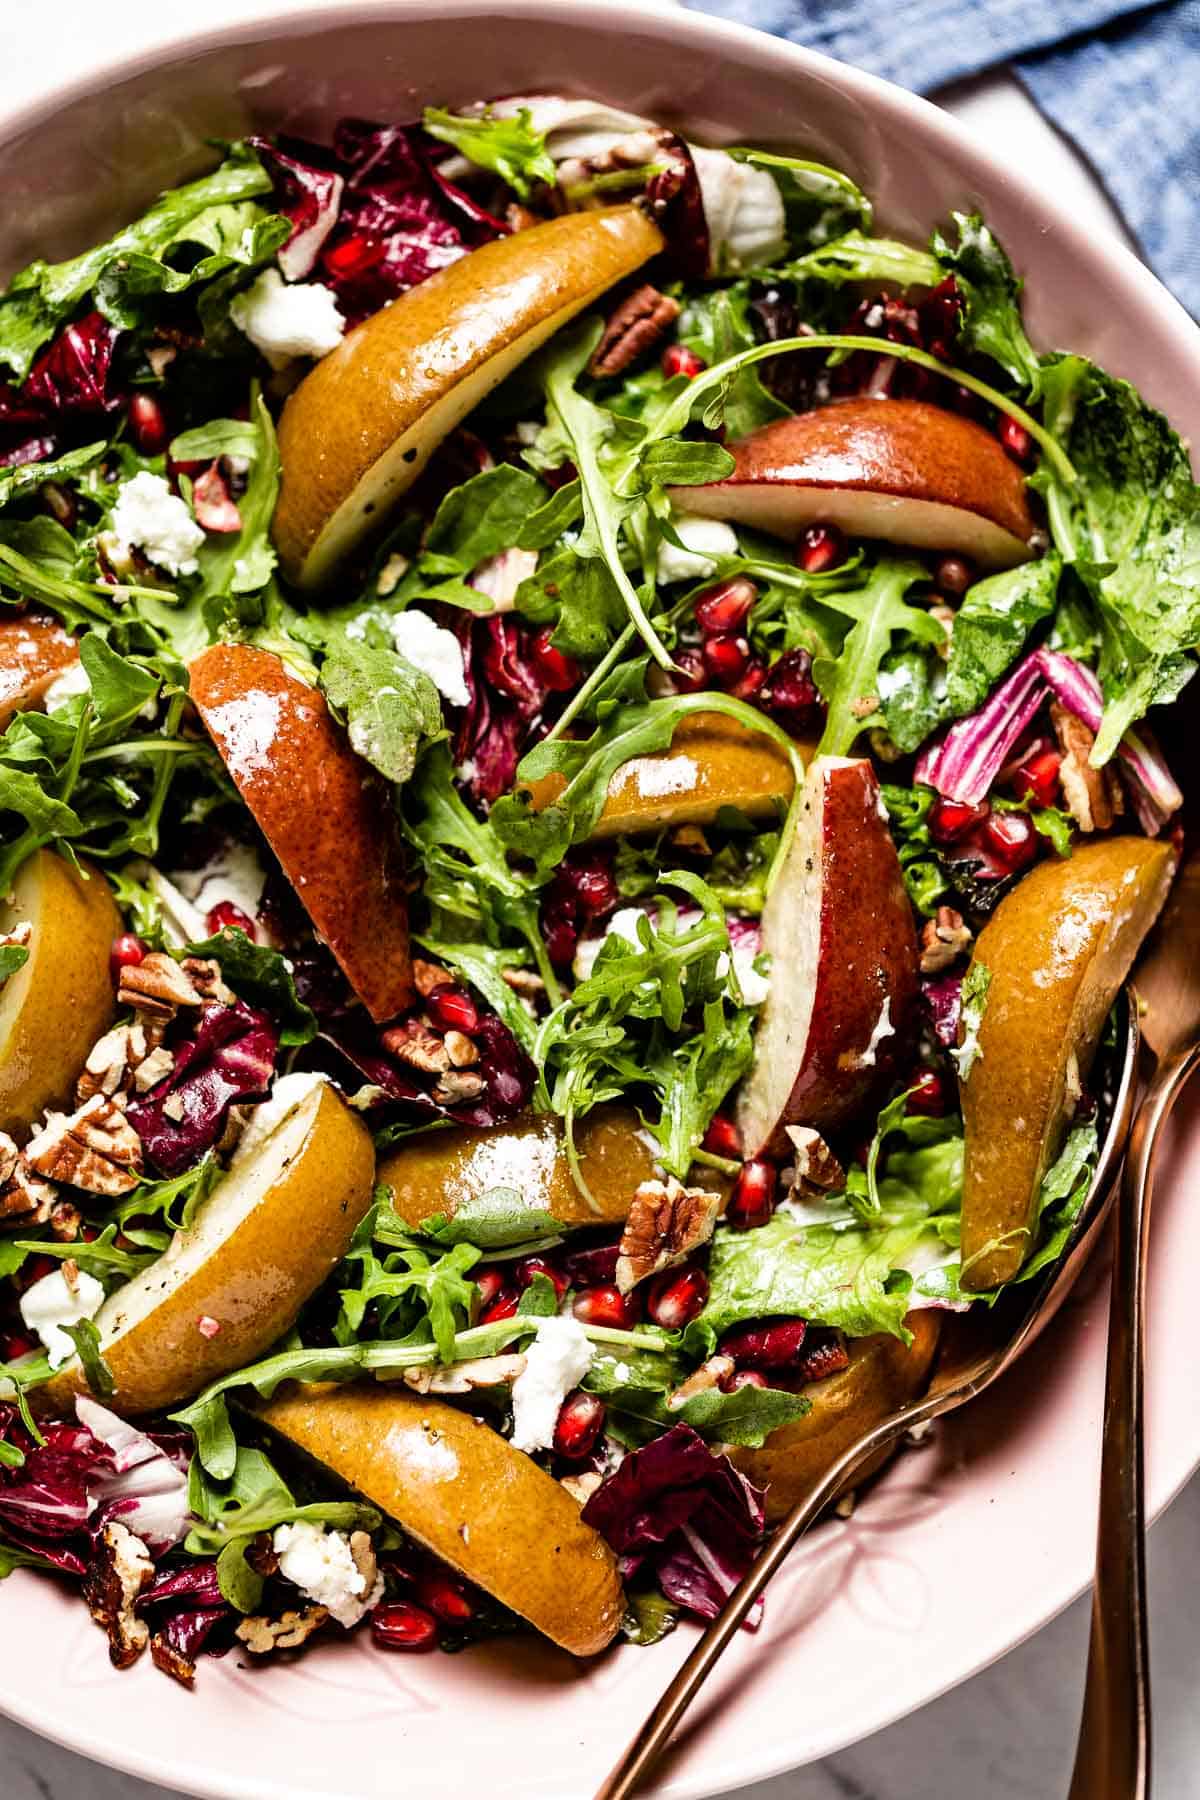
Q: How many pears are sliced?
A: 12